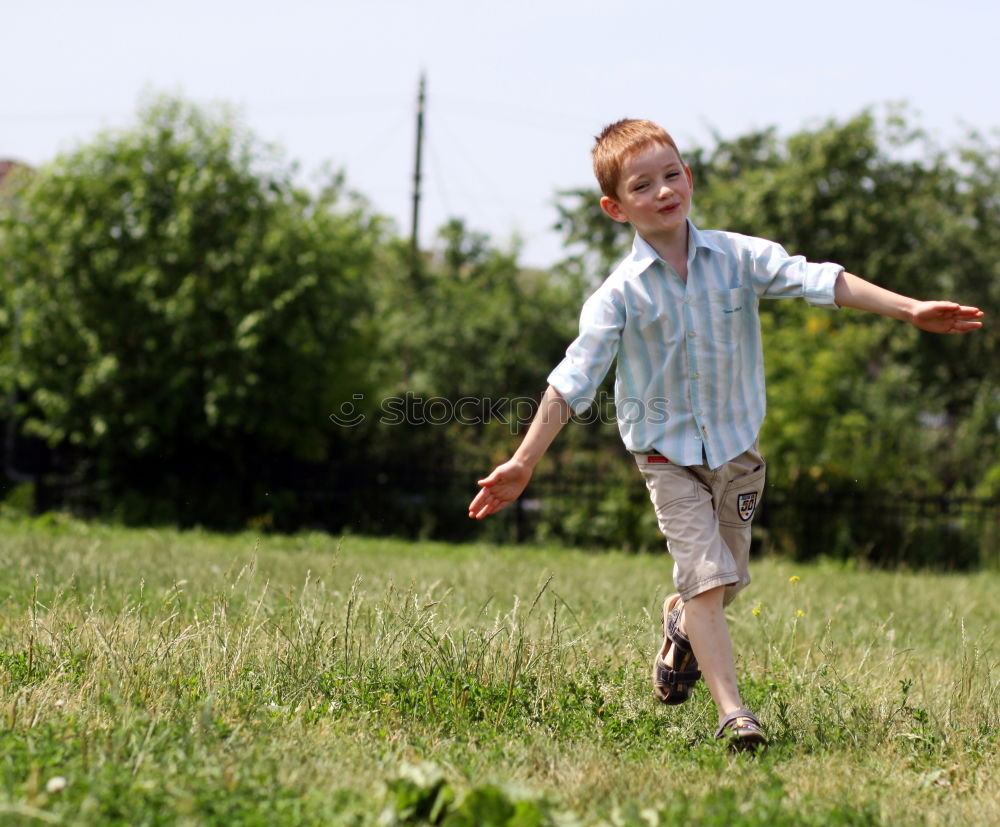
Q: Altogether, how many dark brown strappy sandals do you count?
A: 2